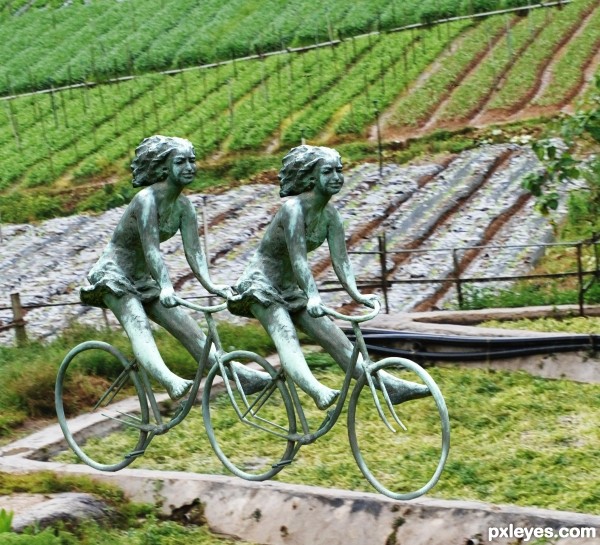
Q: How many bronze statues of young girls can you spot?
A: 2